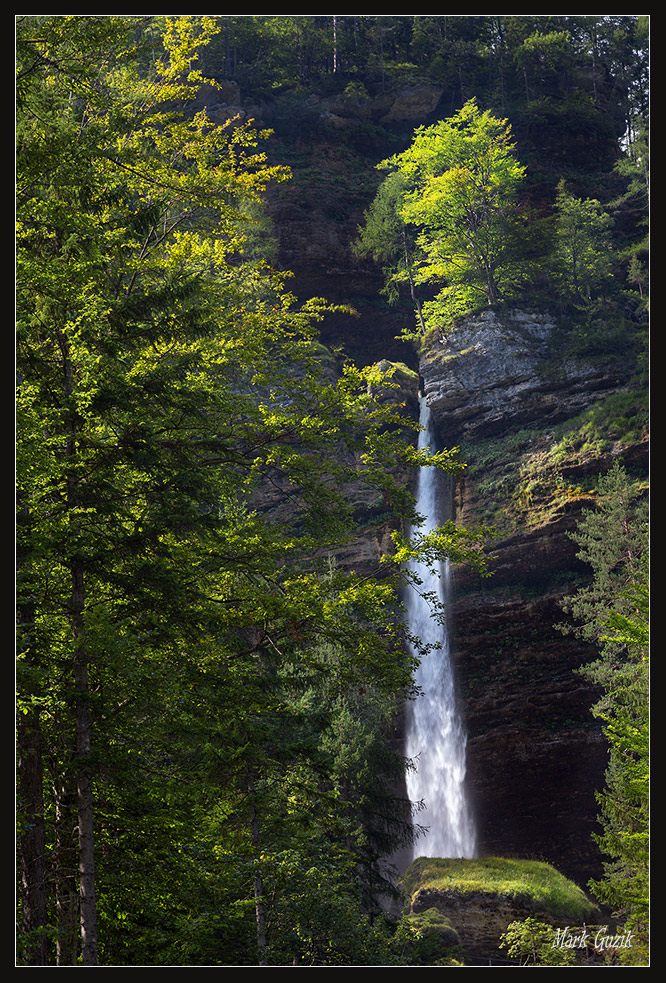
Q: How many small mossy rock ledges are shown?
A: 1